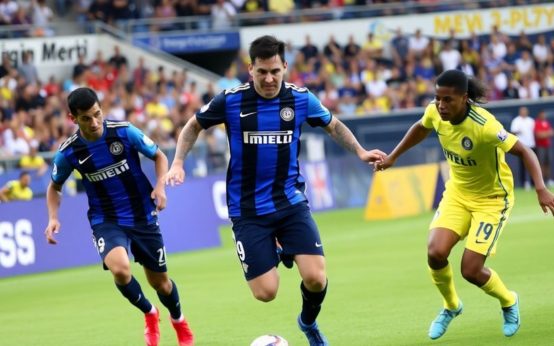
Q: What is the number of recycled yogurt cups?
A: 0